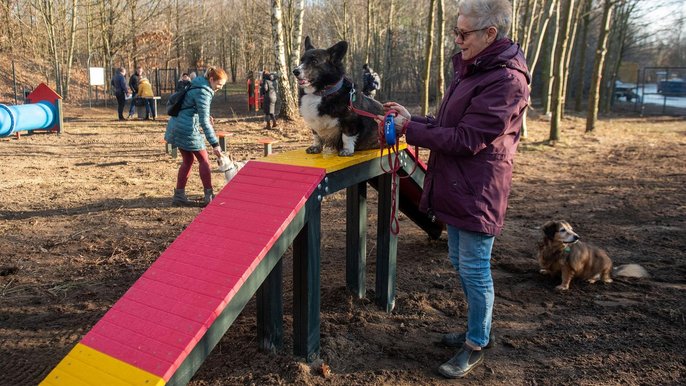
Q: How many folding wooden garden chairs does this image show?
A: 0